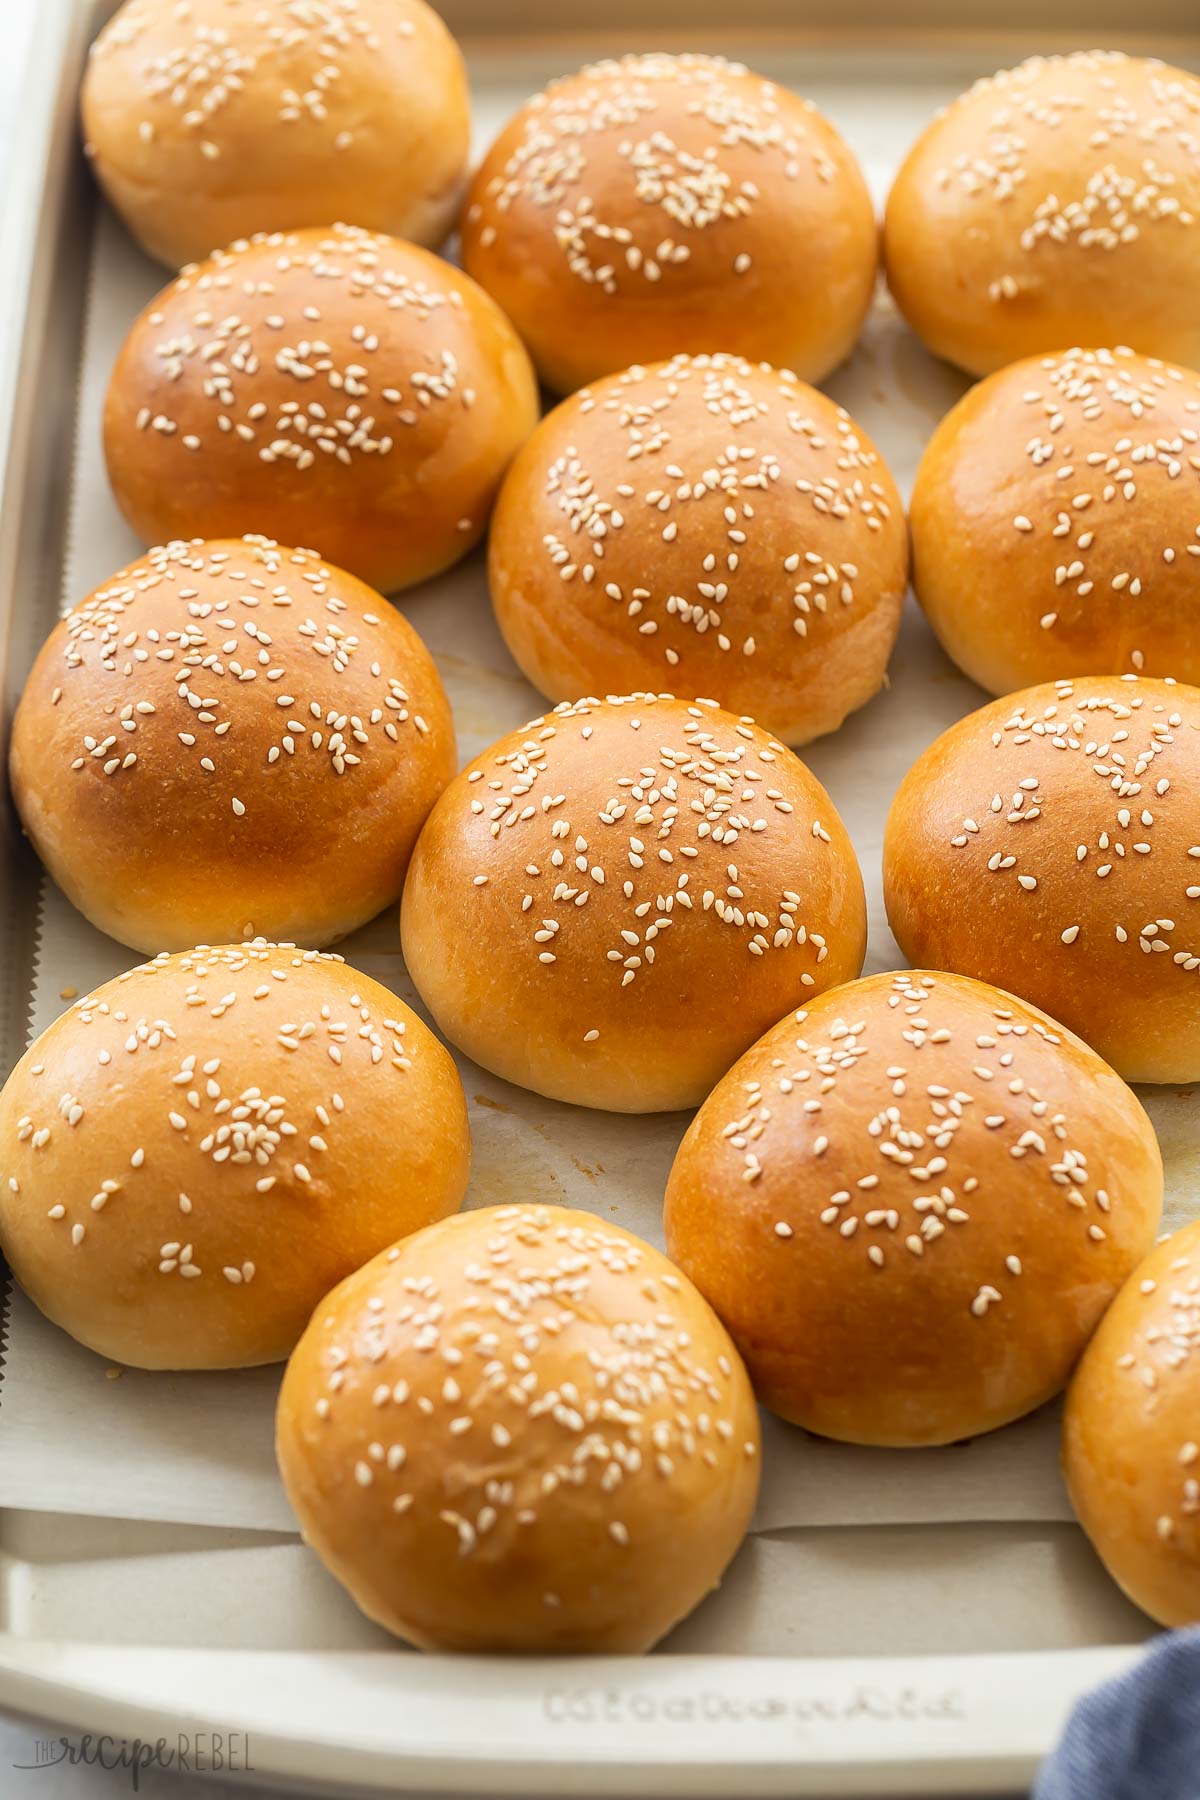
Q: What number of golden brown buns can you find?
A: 13